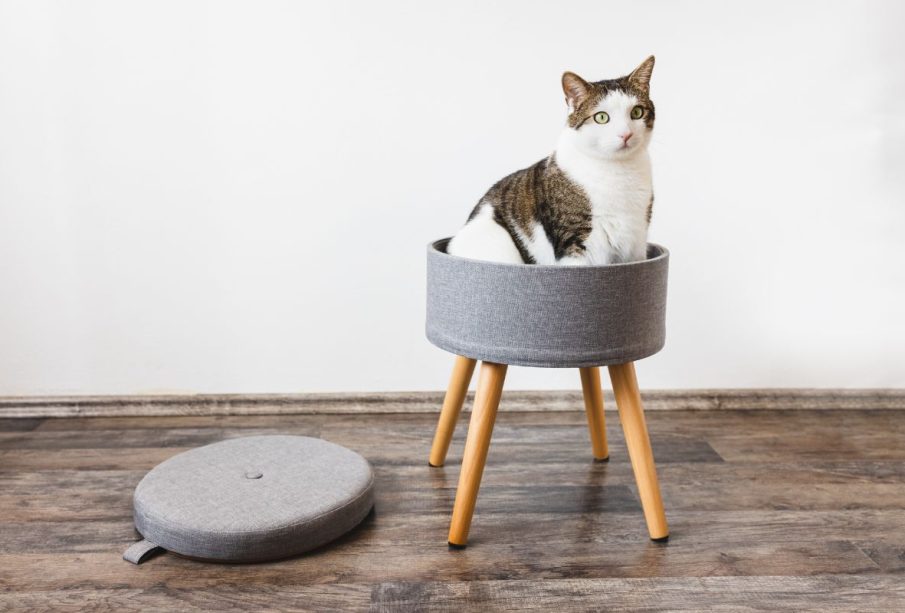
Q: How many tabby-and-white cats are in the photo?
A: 1